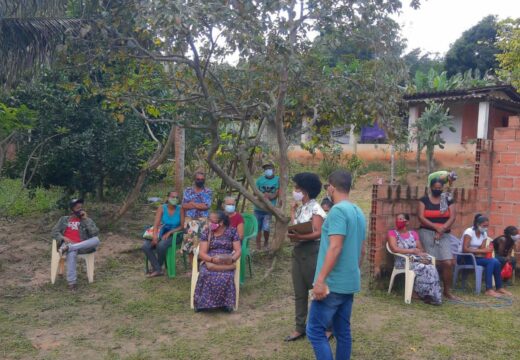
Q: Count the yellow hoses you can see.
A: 0